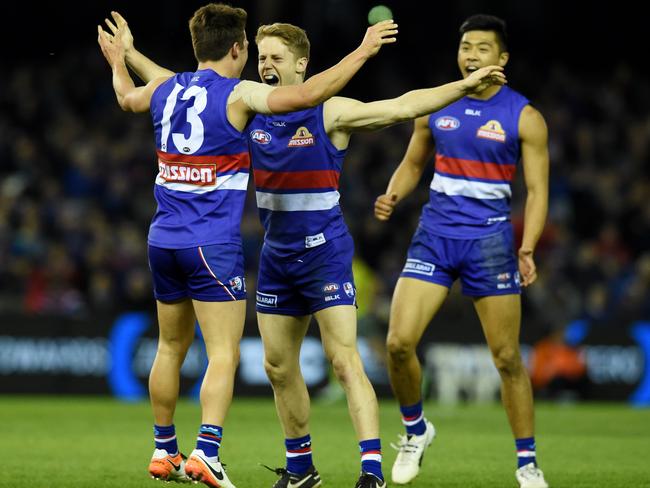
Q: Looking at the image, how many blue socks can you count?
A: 6